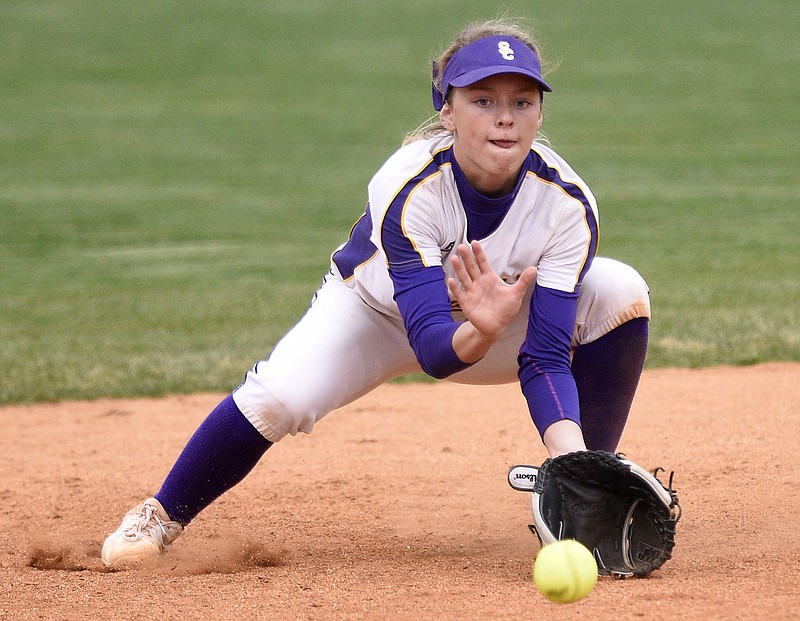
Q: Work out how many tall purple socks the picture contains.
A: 2